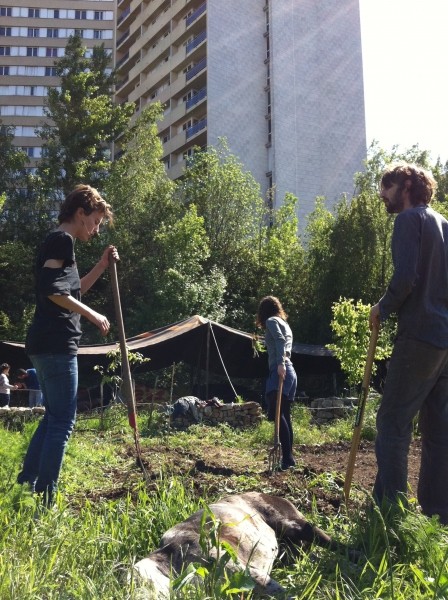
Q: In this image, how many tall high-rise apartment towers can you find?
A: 2